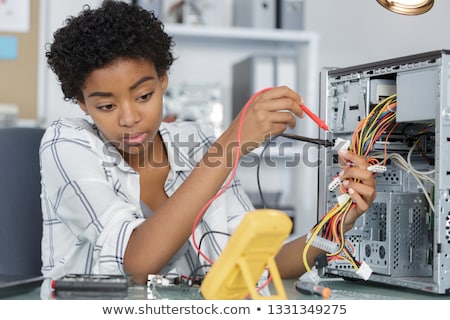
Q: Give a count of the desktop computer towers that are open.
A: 1